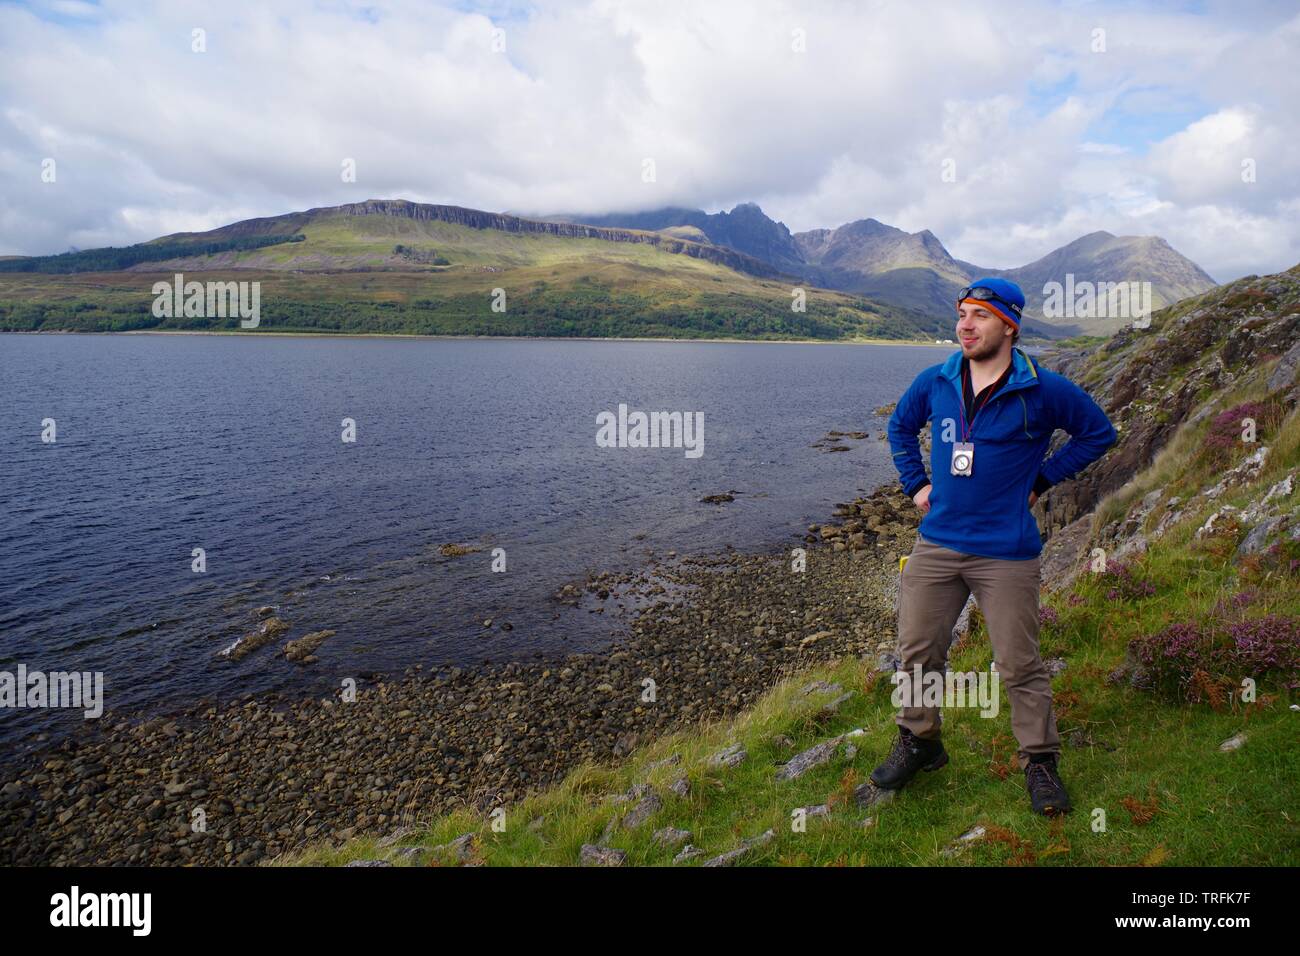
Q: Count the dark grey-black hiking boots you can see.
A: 2